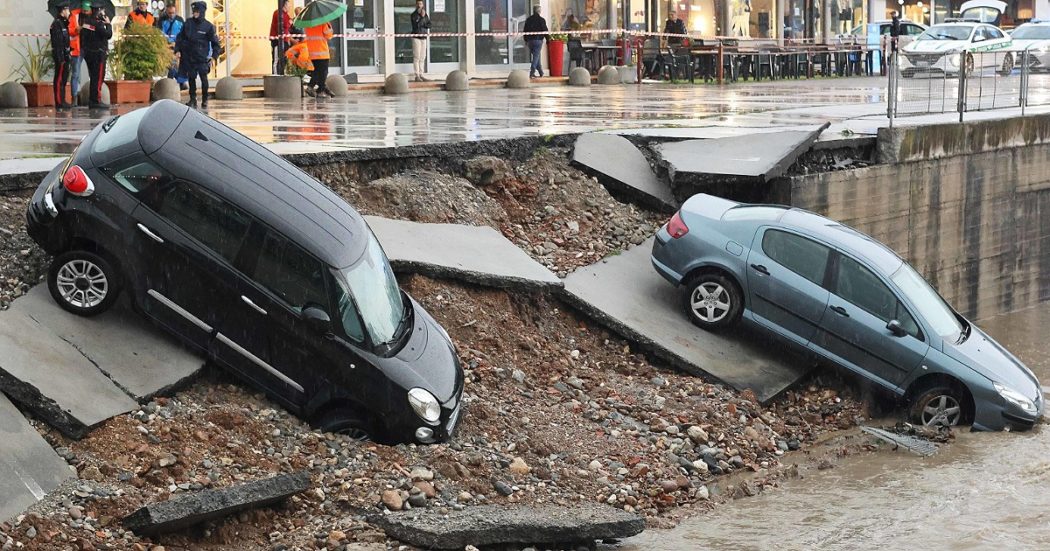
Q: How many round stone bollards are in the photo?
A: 10